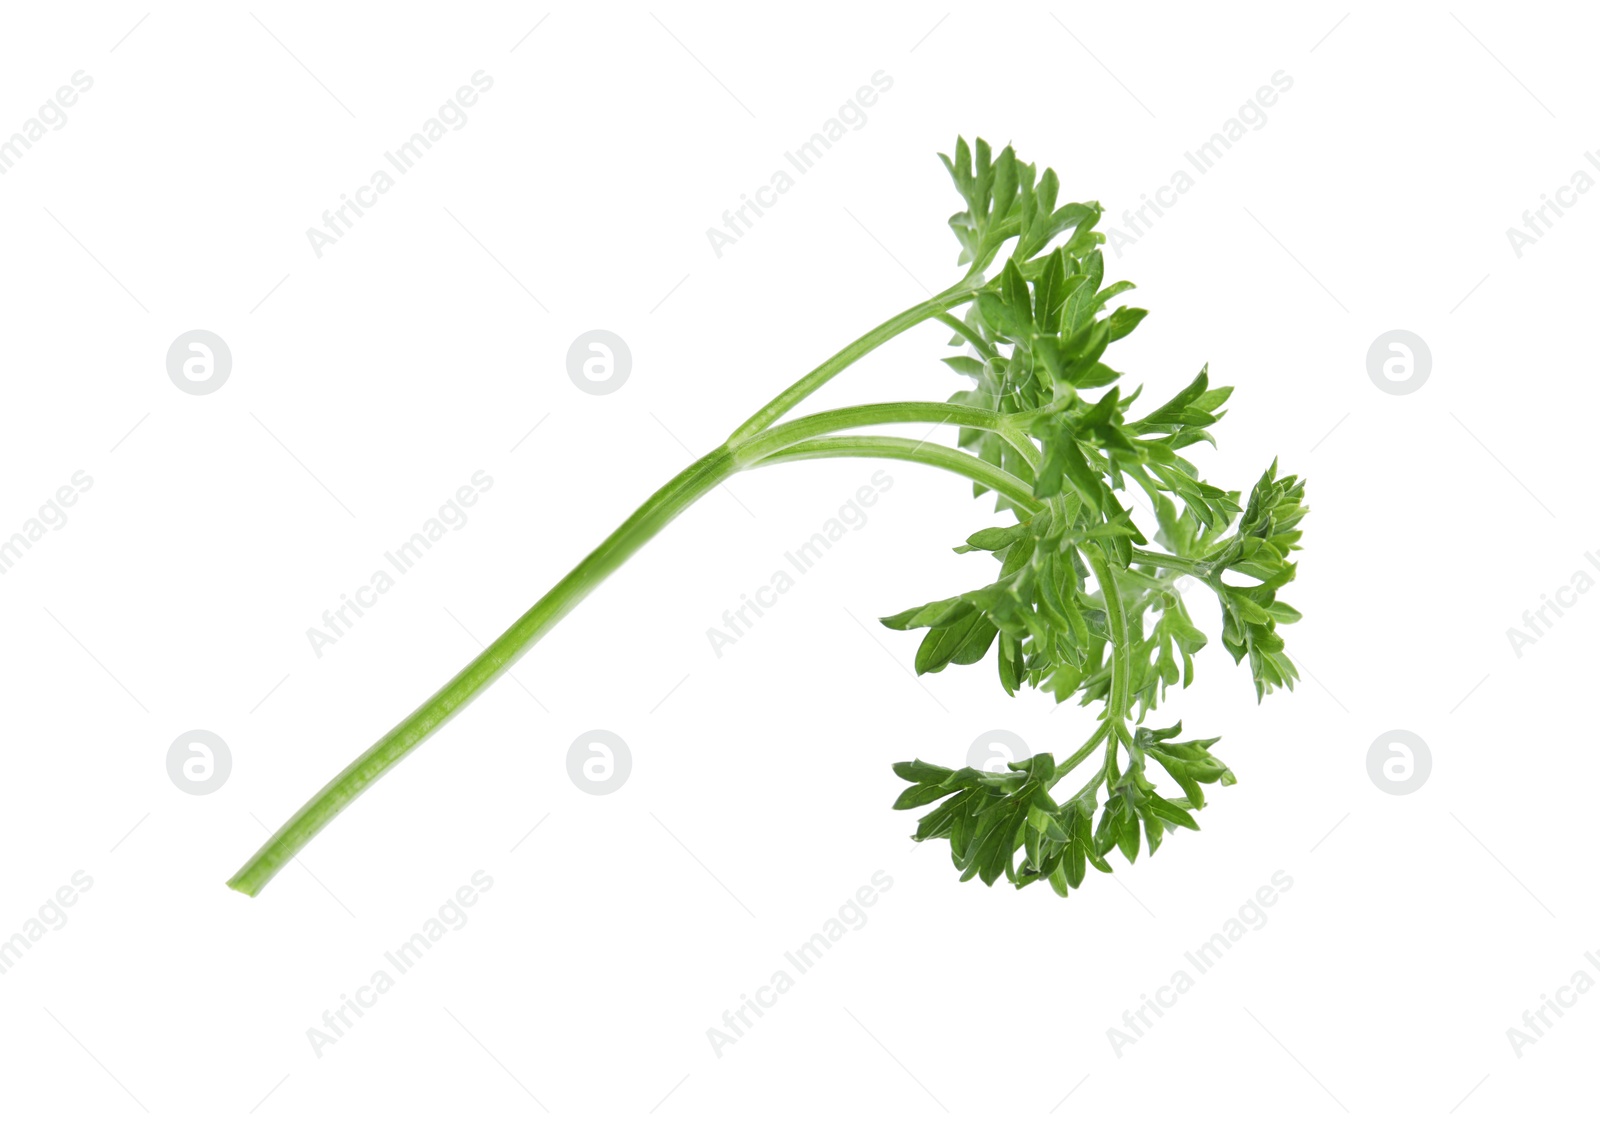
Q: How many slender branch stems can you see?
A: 3